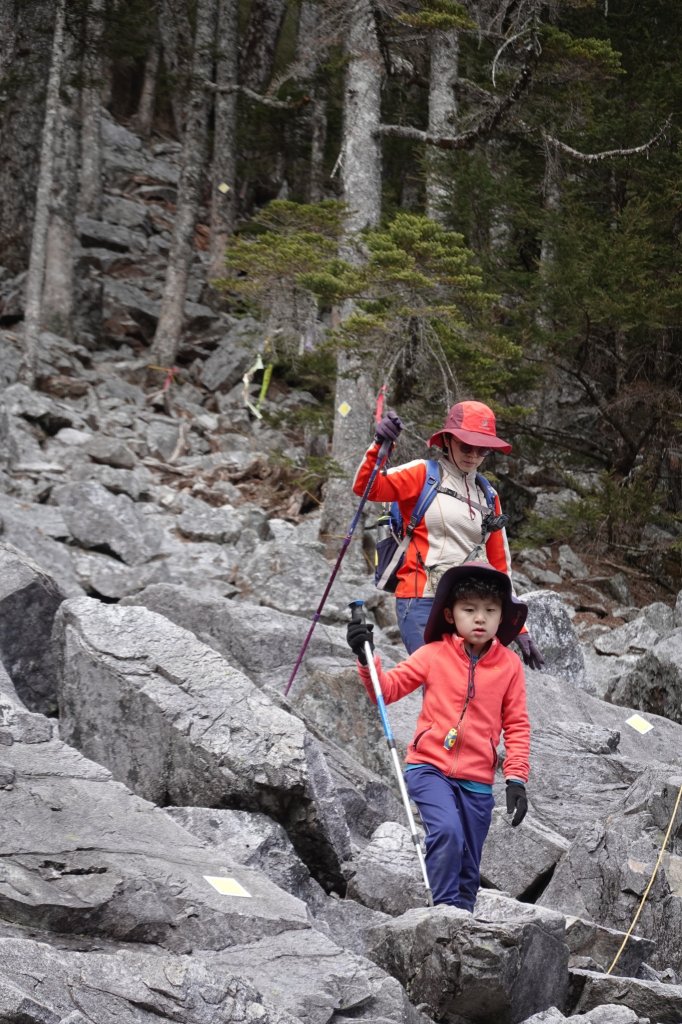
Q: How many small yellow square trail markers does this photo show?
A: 4